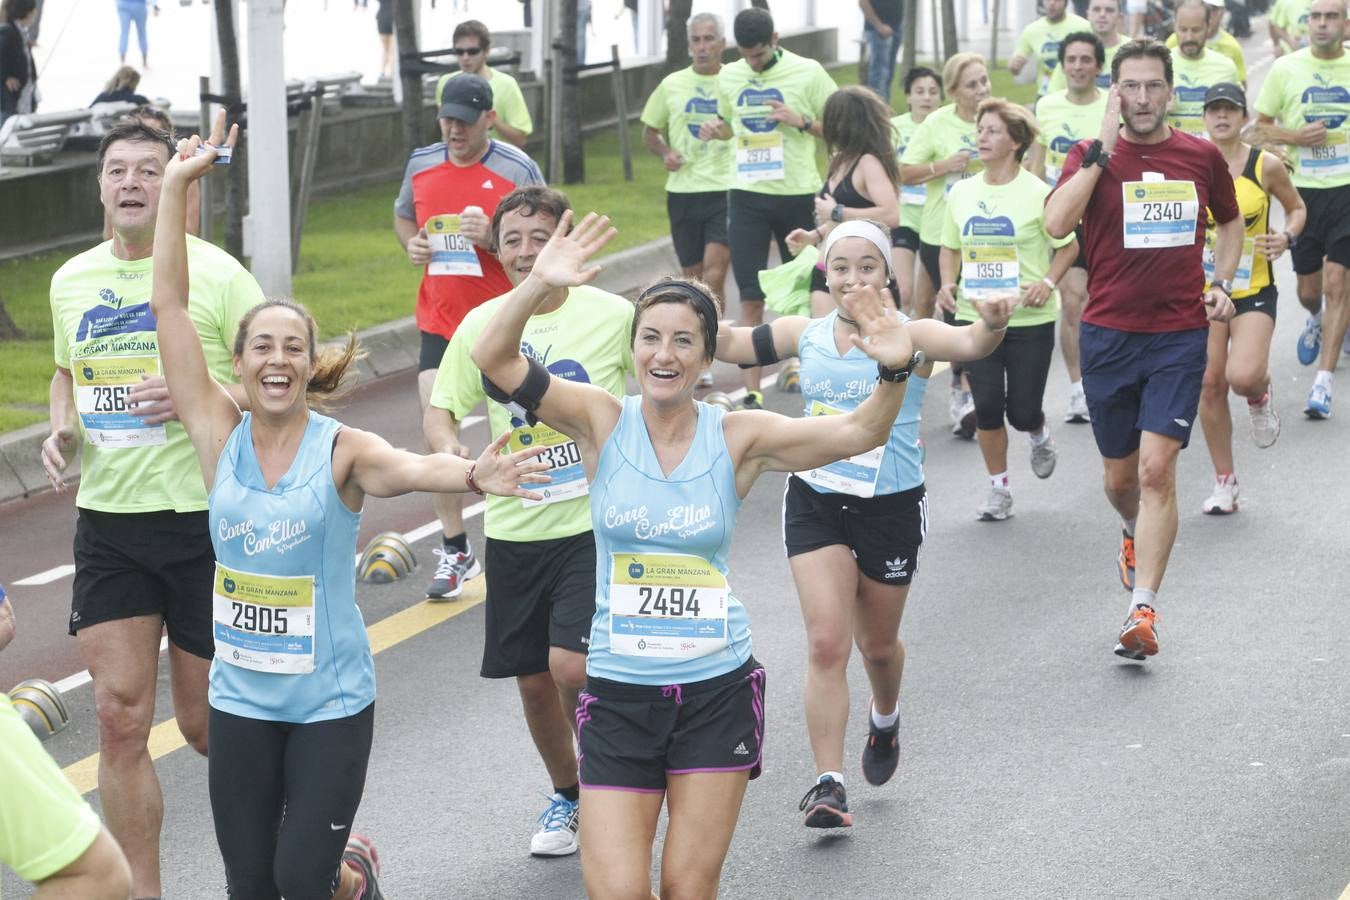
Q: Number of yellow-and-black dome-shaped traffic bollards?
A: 4